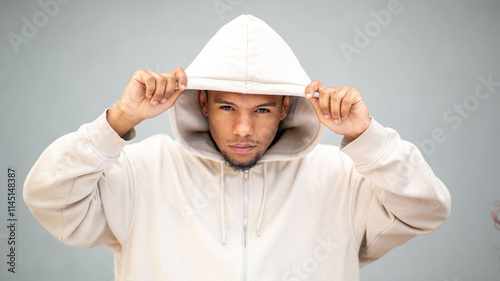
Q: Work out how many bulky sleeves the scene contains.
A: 2